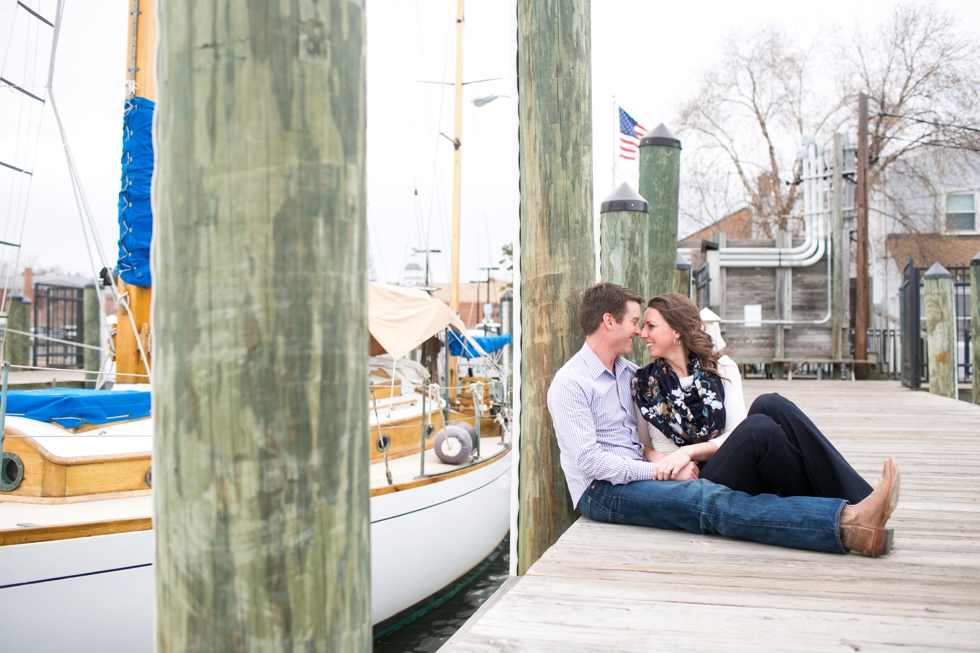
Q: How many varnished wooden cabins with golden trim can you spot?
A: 1